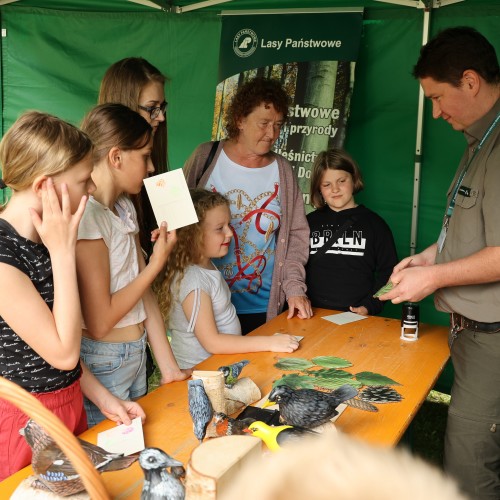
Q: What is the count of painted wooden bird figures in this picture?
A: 7